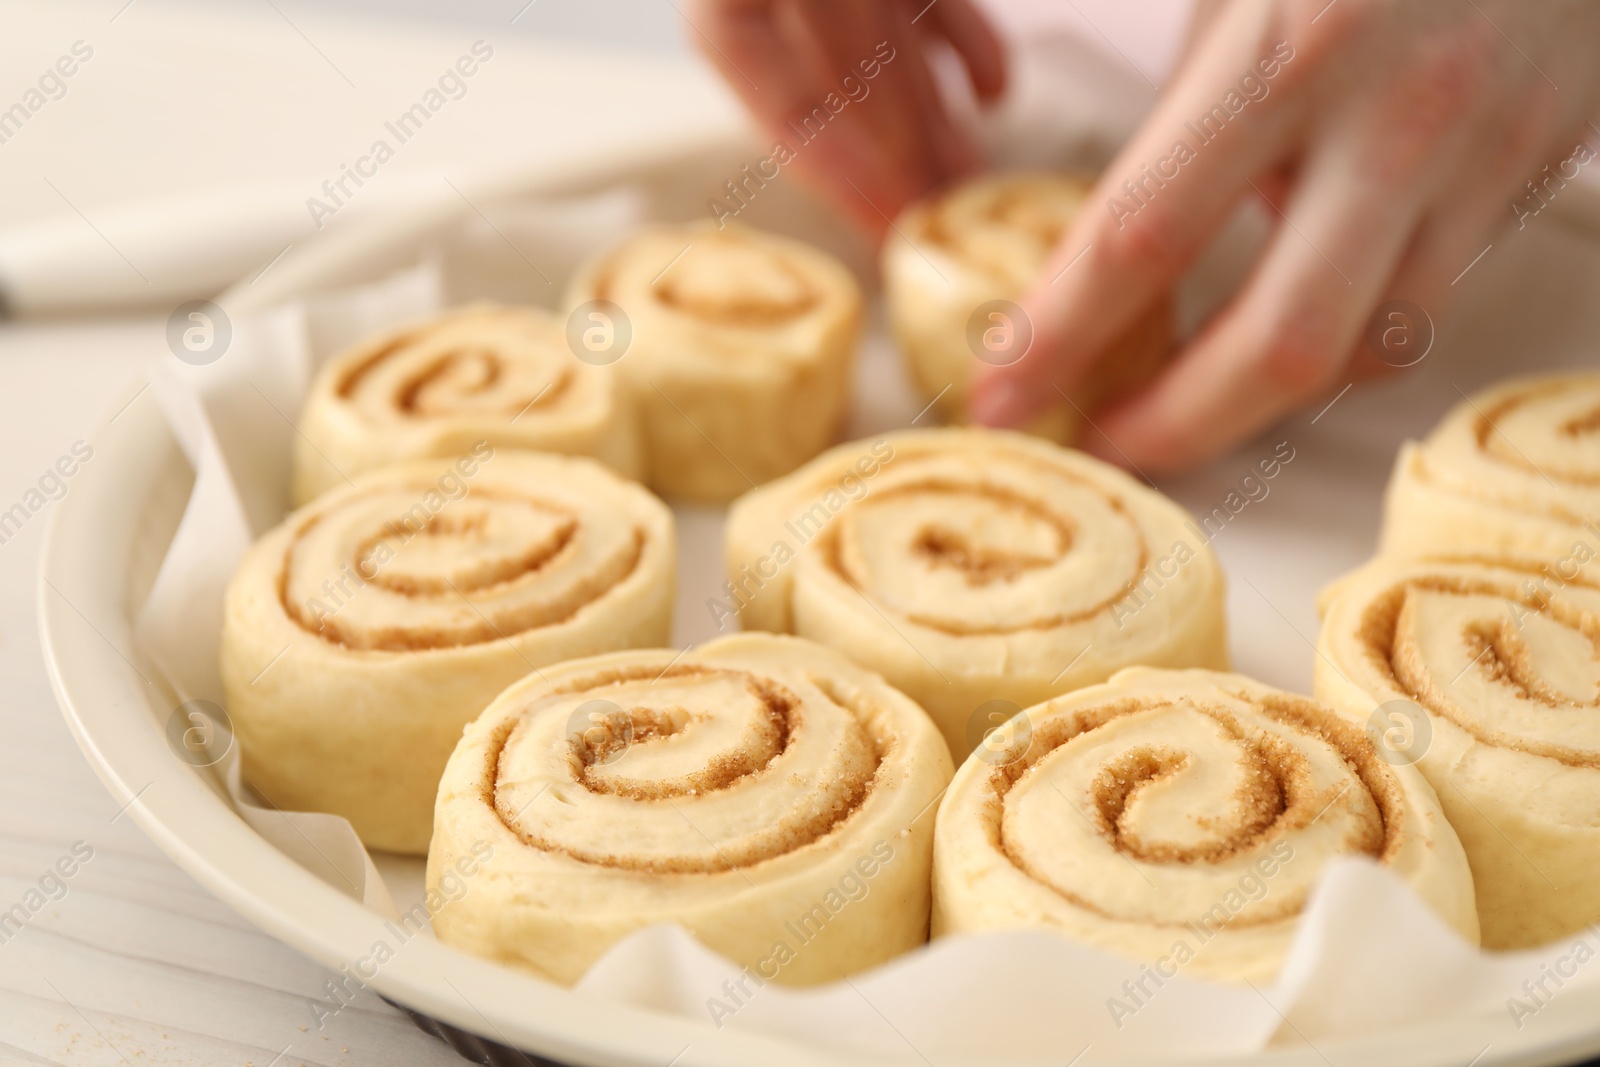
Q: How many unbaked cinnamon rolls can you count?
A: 9